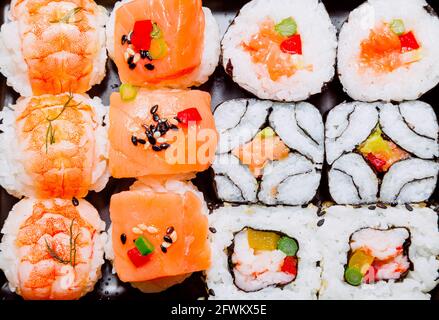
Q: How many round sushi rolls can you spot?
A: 2